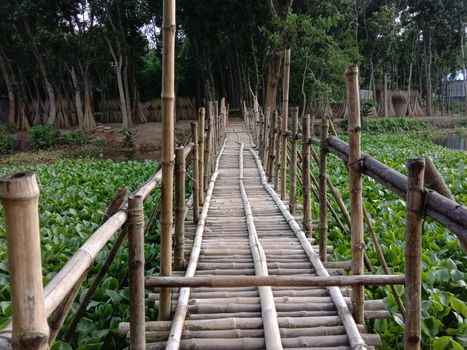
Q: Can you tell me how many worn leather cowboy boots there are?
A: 0